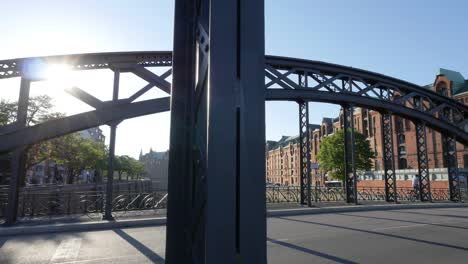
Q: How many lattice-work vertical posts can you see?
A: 5